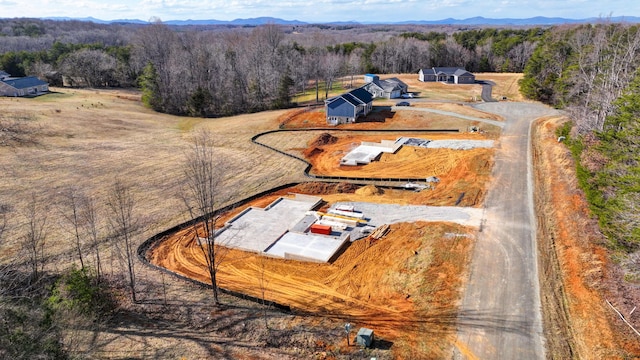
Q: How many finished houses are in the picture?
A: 4